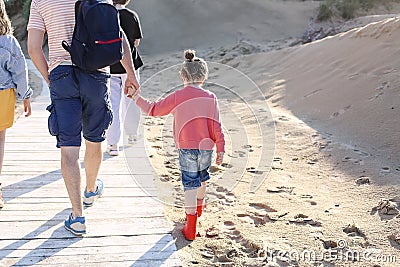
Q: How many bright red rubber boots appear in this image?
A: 2